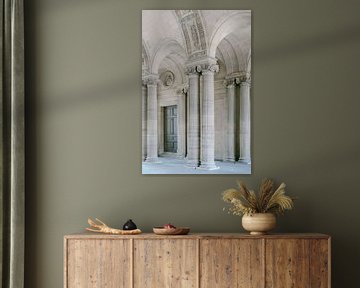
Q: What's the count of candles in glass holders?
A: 0